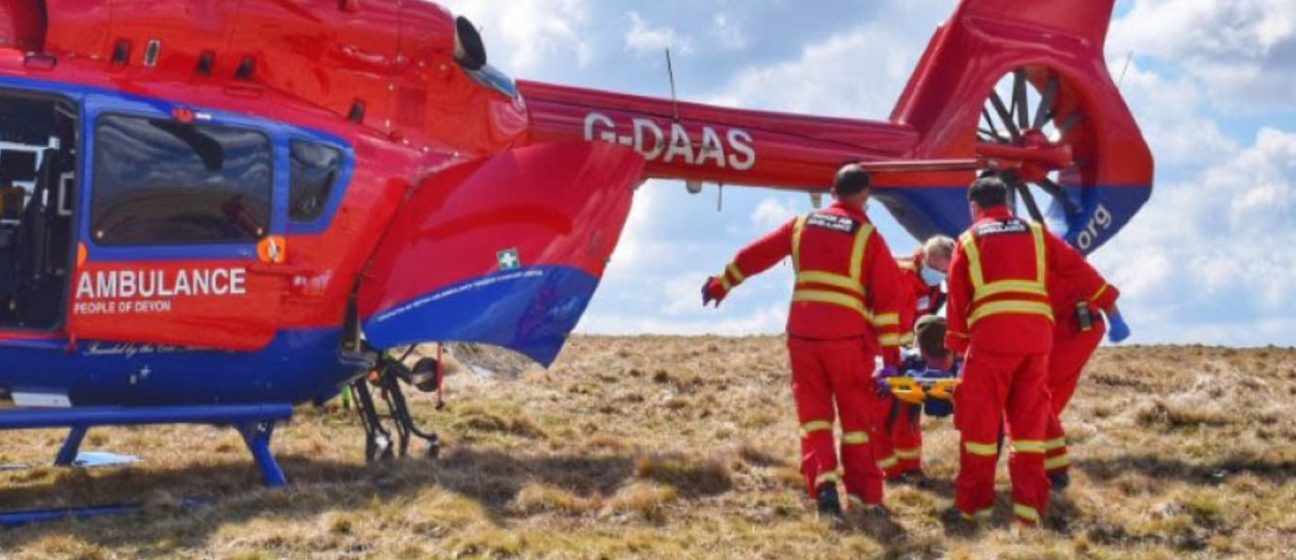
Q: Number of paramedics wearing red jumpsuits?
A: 4